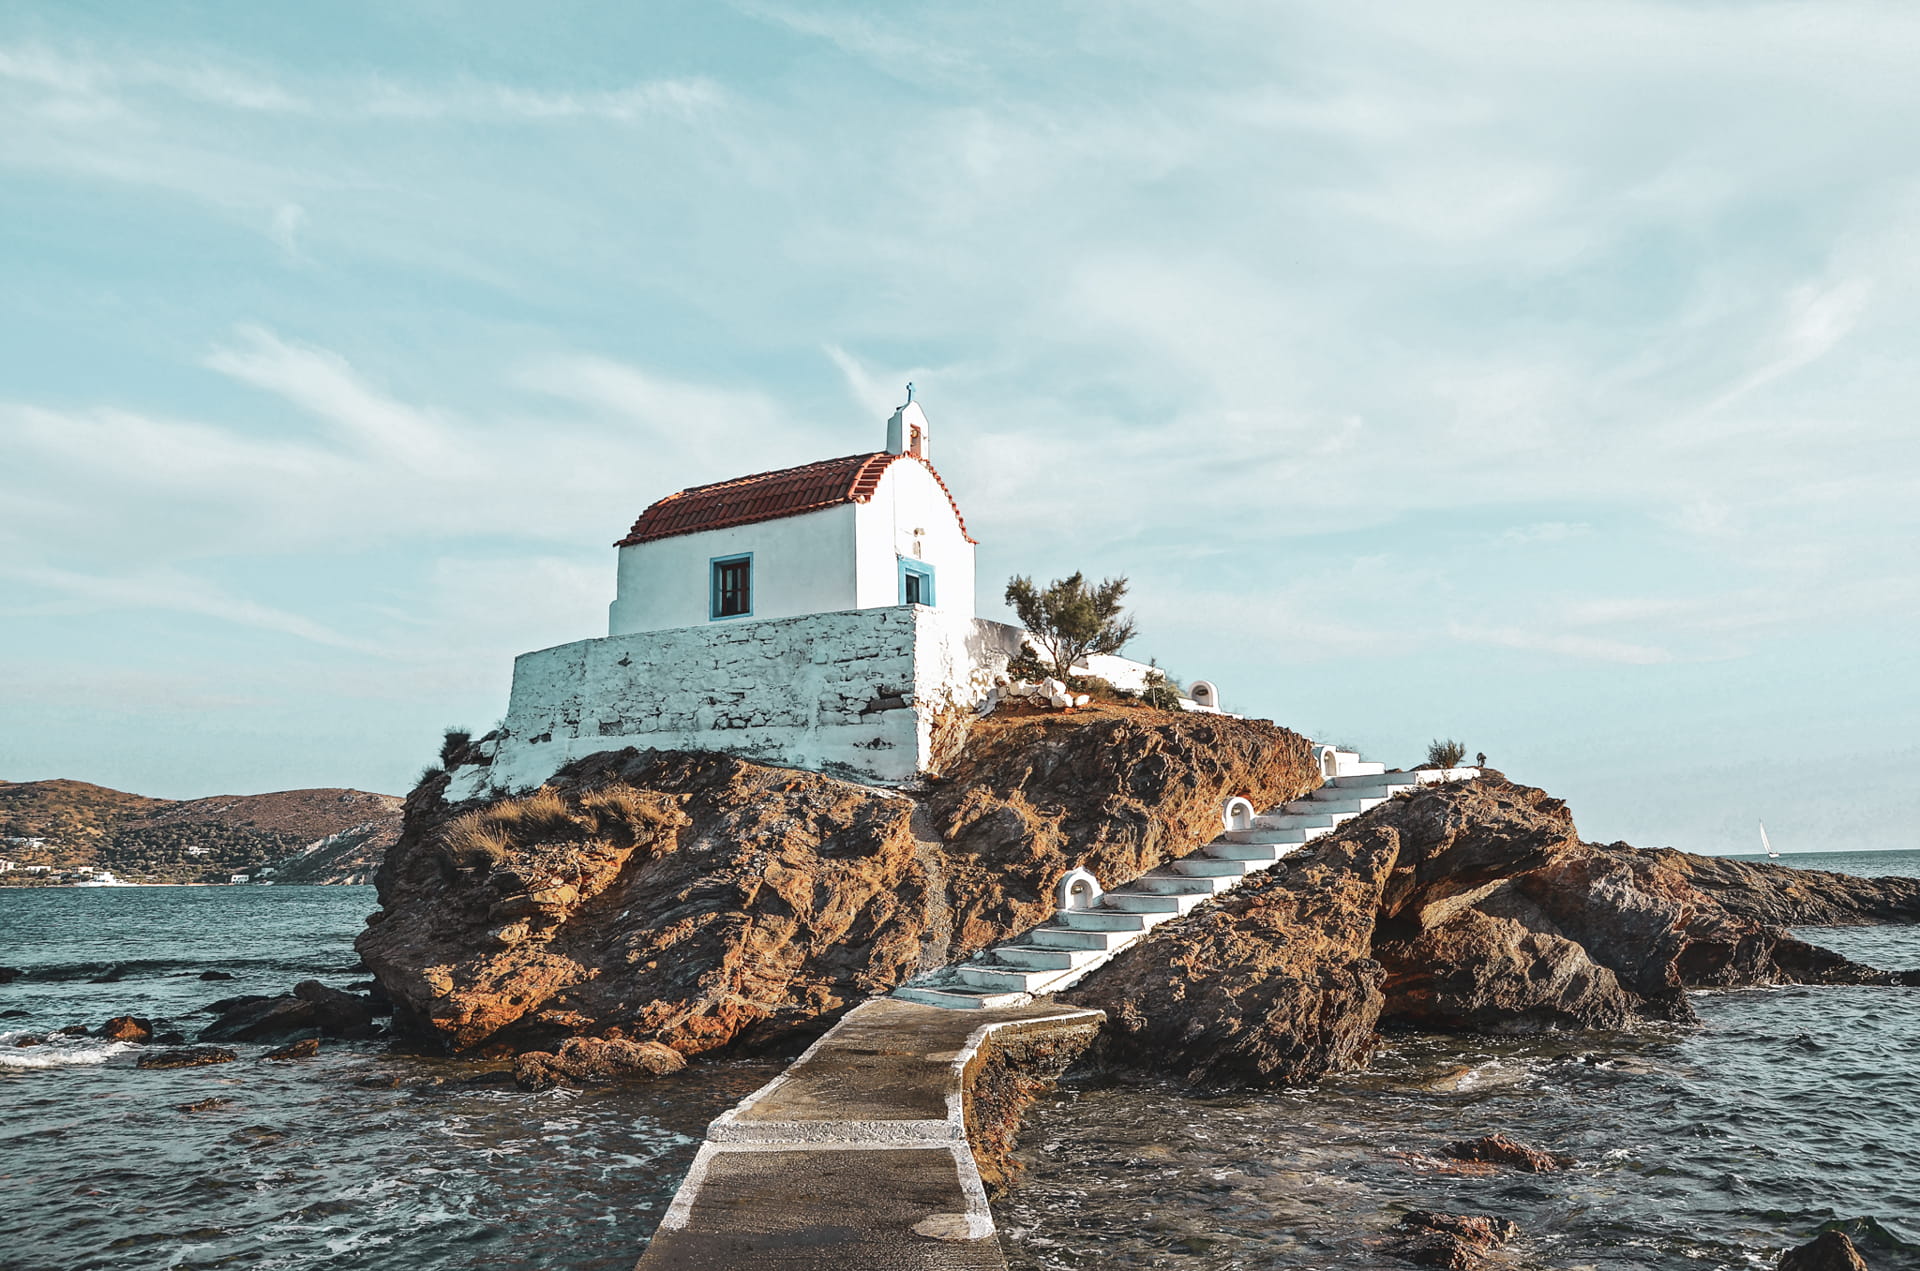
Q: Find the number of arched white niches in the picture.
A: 4